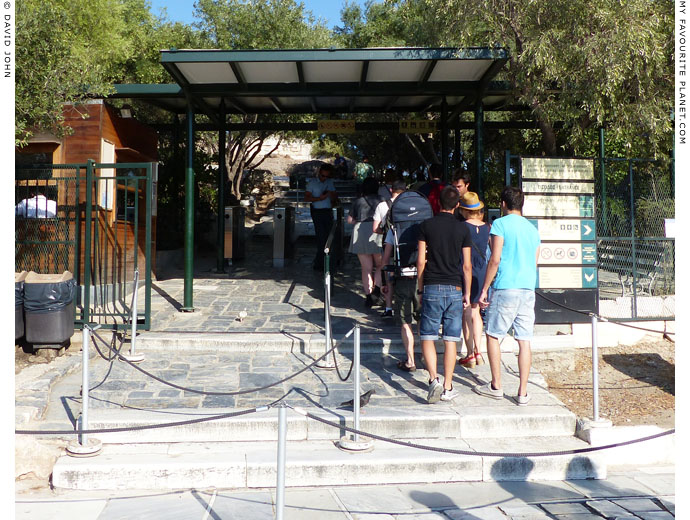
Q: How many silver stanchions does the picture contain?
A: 6